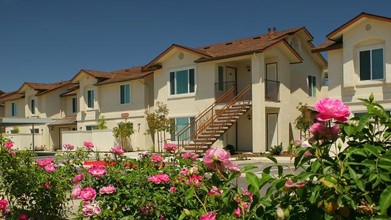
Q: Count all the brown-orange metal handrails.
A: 2